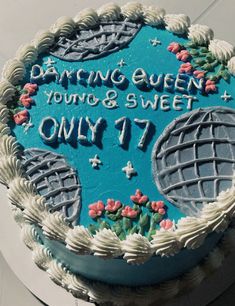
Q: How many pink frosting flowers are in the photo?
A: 14